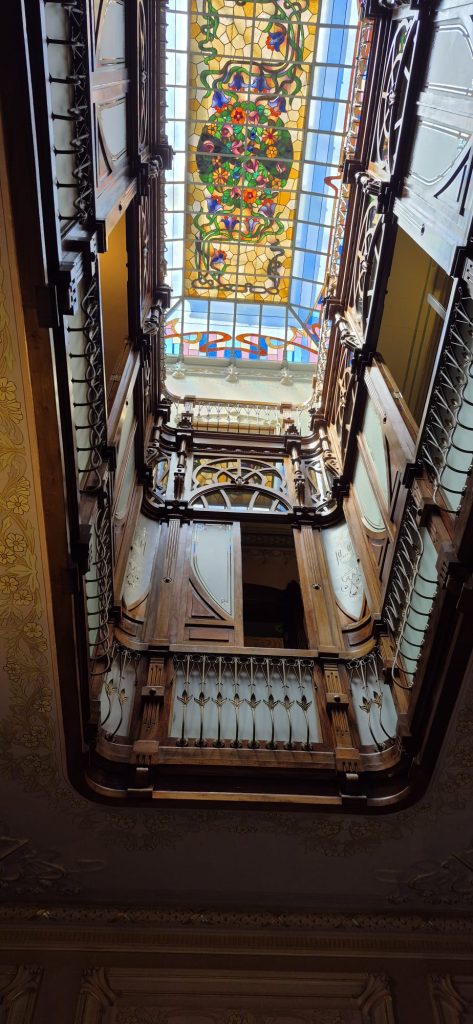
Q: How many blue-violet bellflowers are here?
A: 10